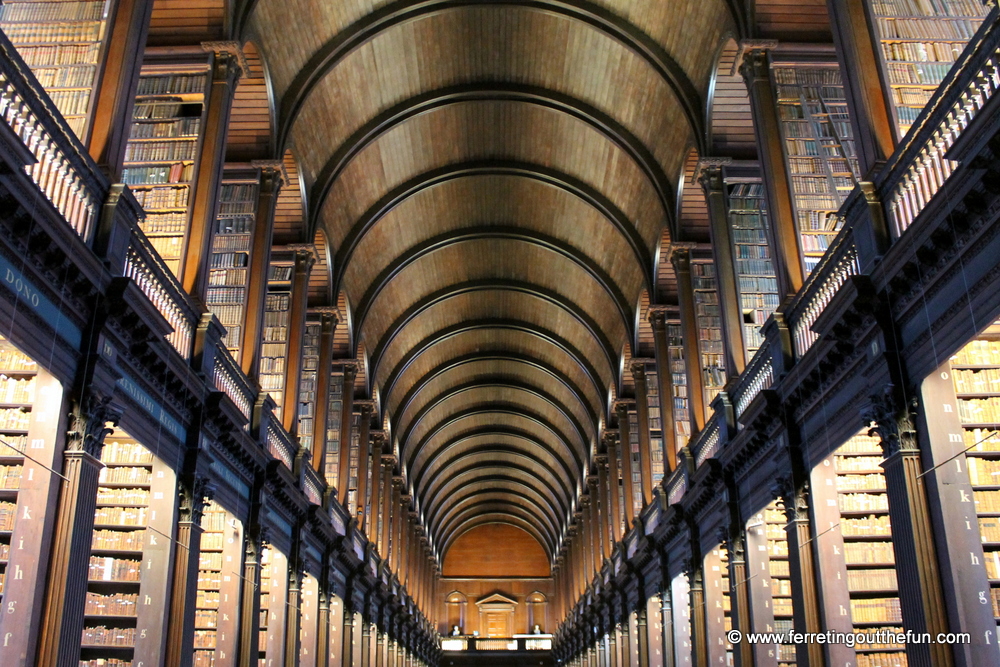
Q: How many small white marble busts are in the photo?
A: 2